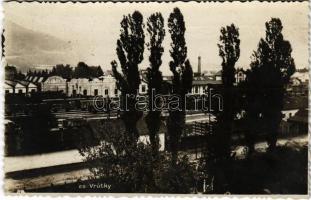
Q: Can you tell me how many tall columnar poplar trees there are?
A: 5